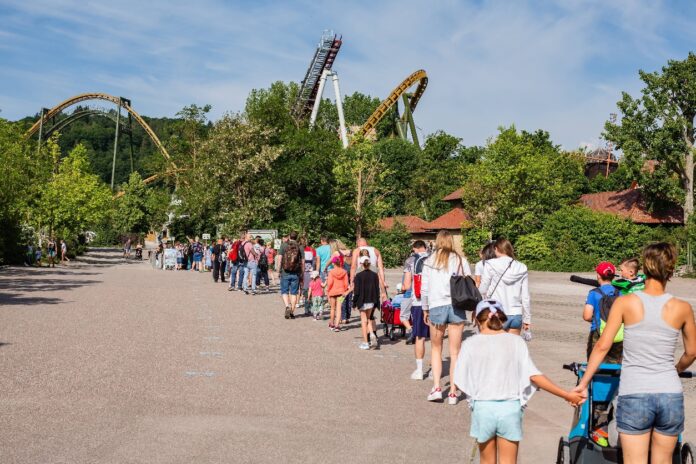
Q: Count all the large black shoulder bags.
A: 1